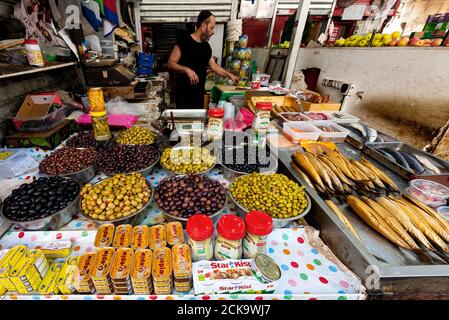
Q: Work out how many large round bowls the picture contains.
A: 10